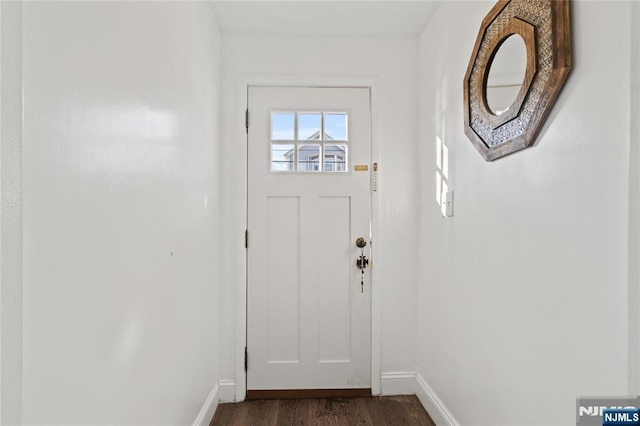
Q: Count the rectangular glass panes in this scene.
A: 6